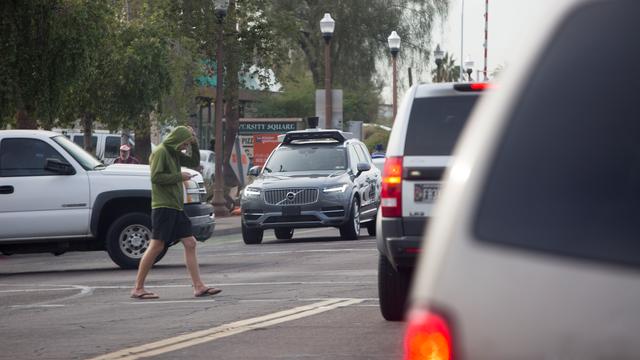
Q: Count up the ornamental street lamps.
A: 5